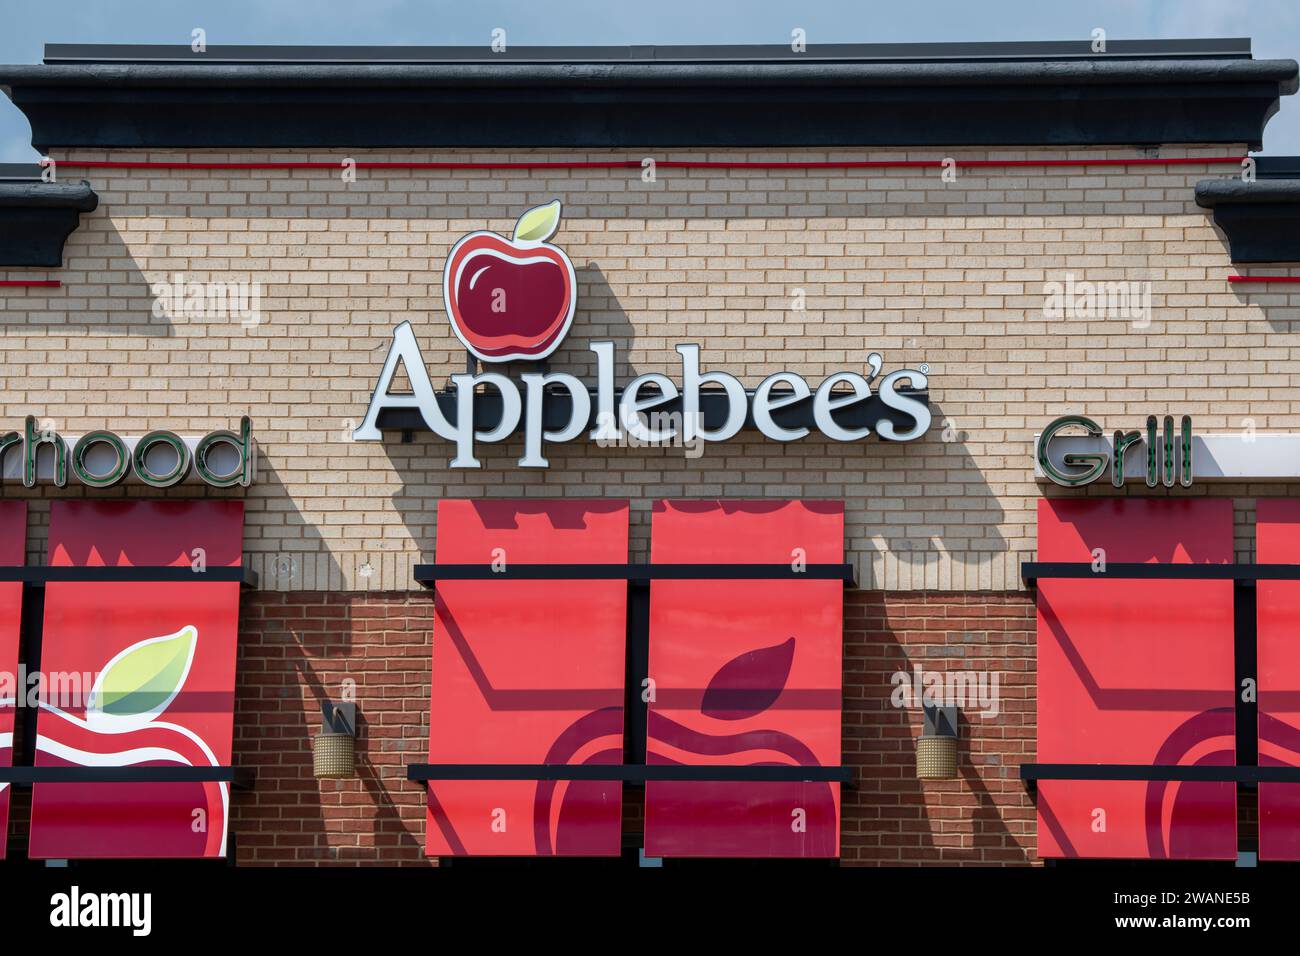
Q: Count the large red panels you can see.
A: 6